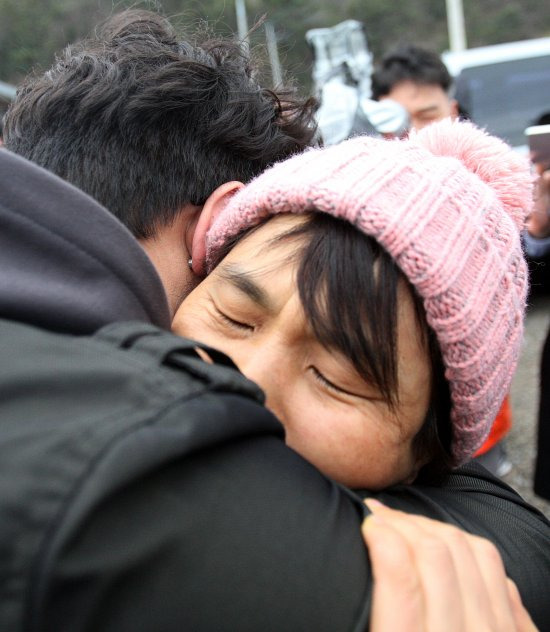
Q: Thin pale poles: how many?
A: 3